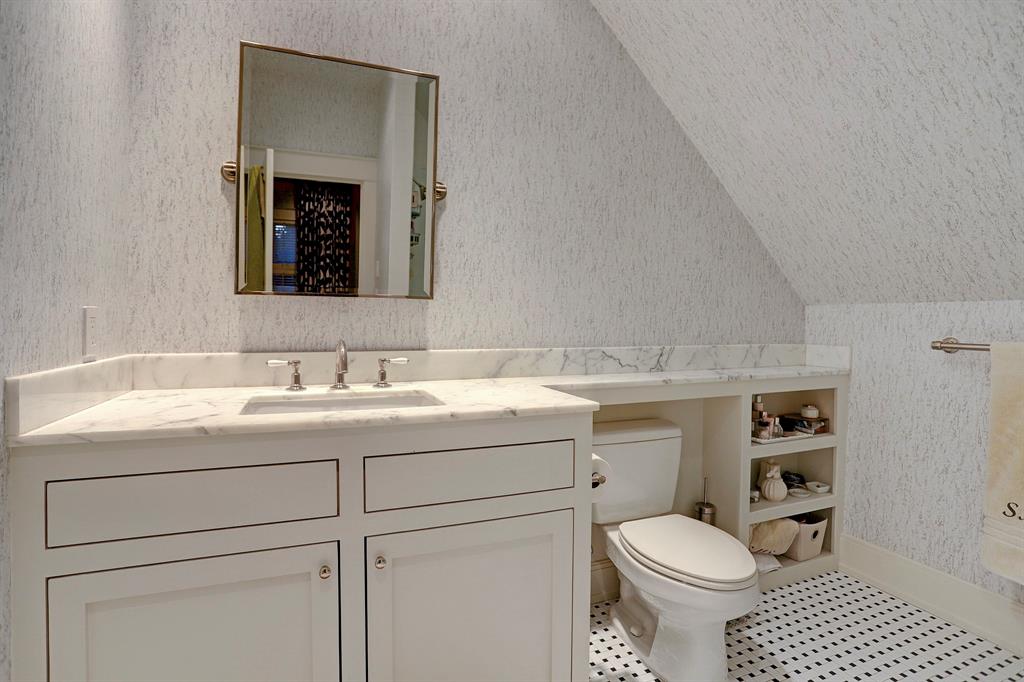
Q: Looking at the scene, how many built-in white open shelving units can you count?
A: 1